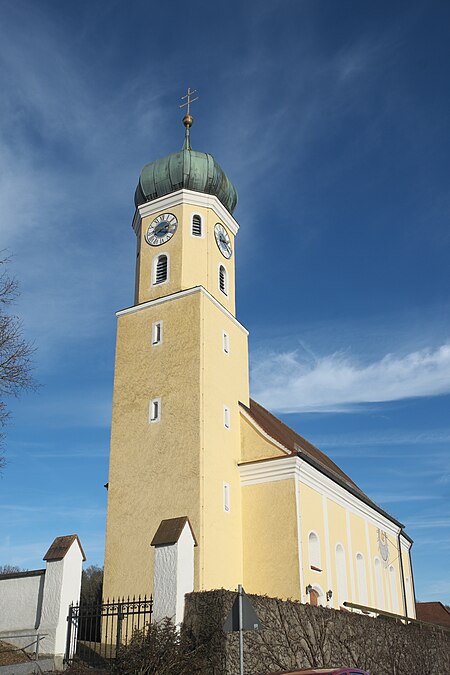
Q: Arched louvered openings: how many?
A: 3